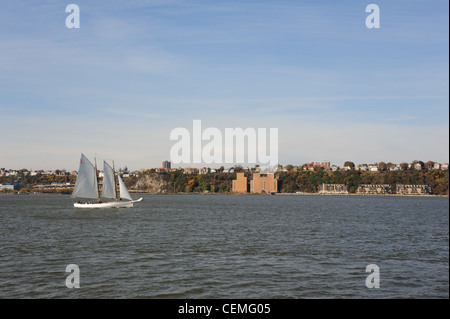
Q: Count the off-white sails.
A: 3